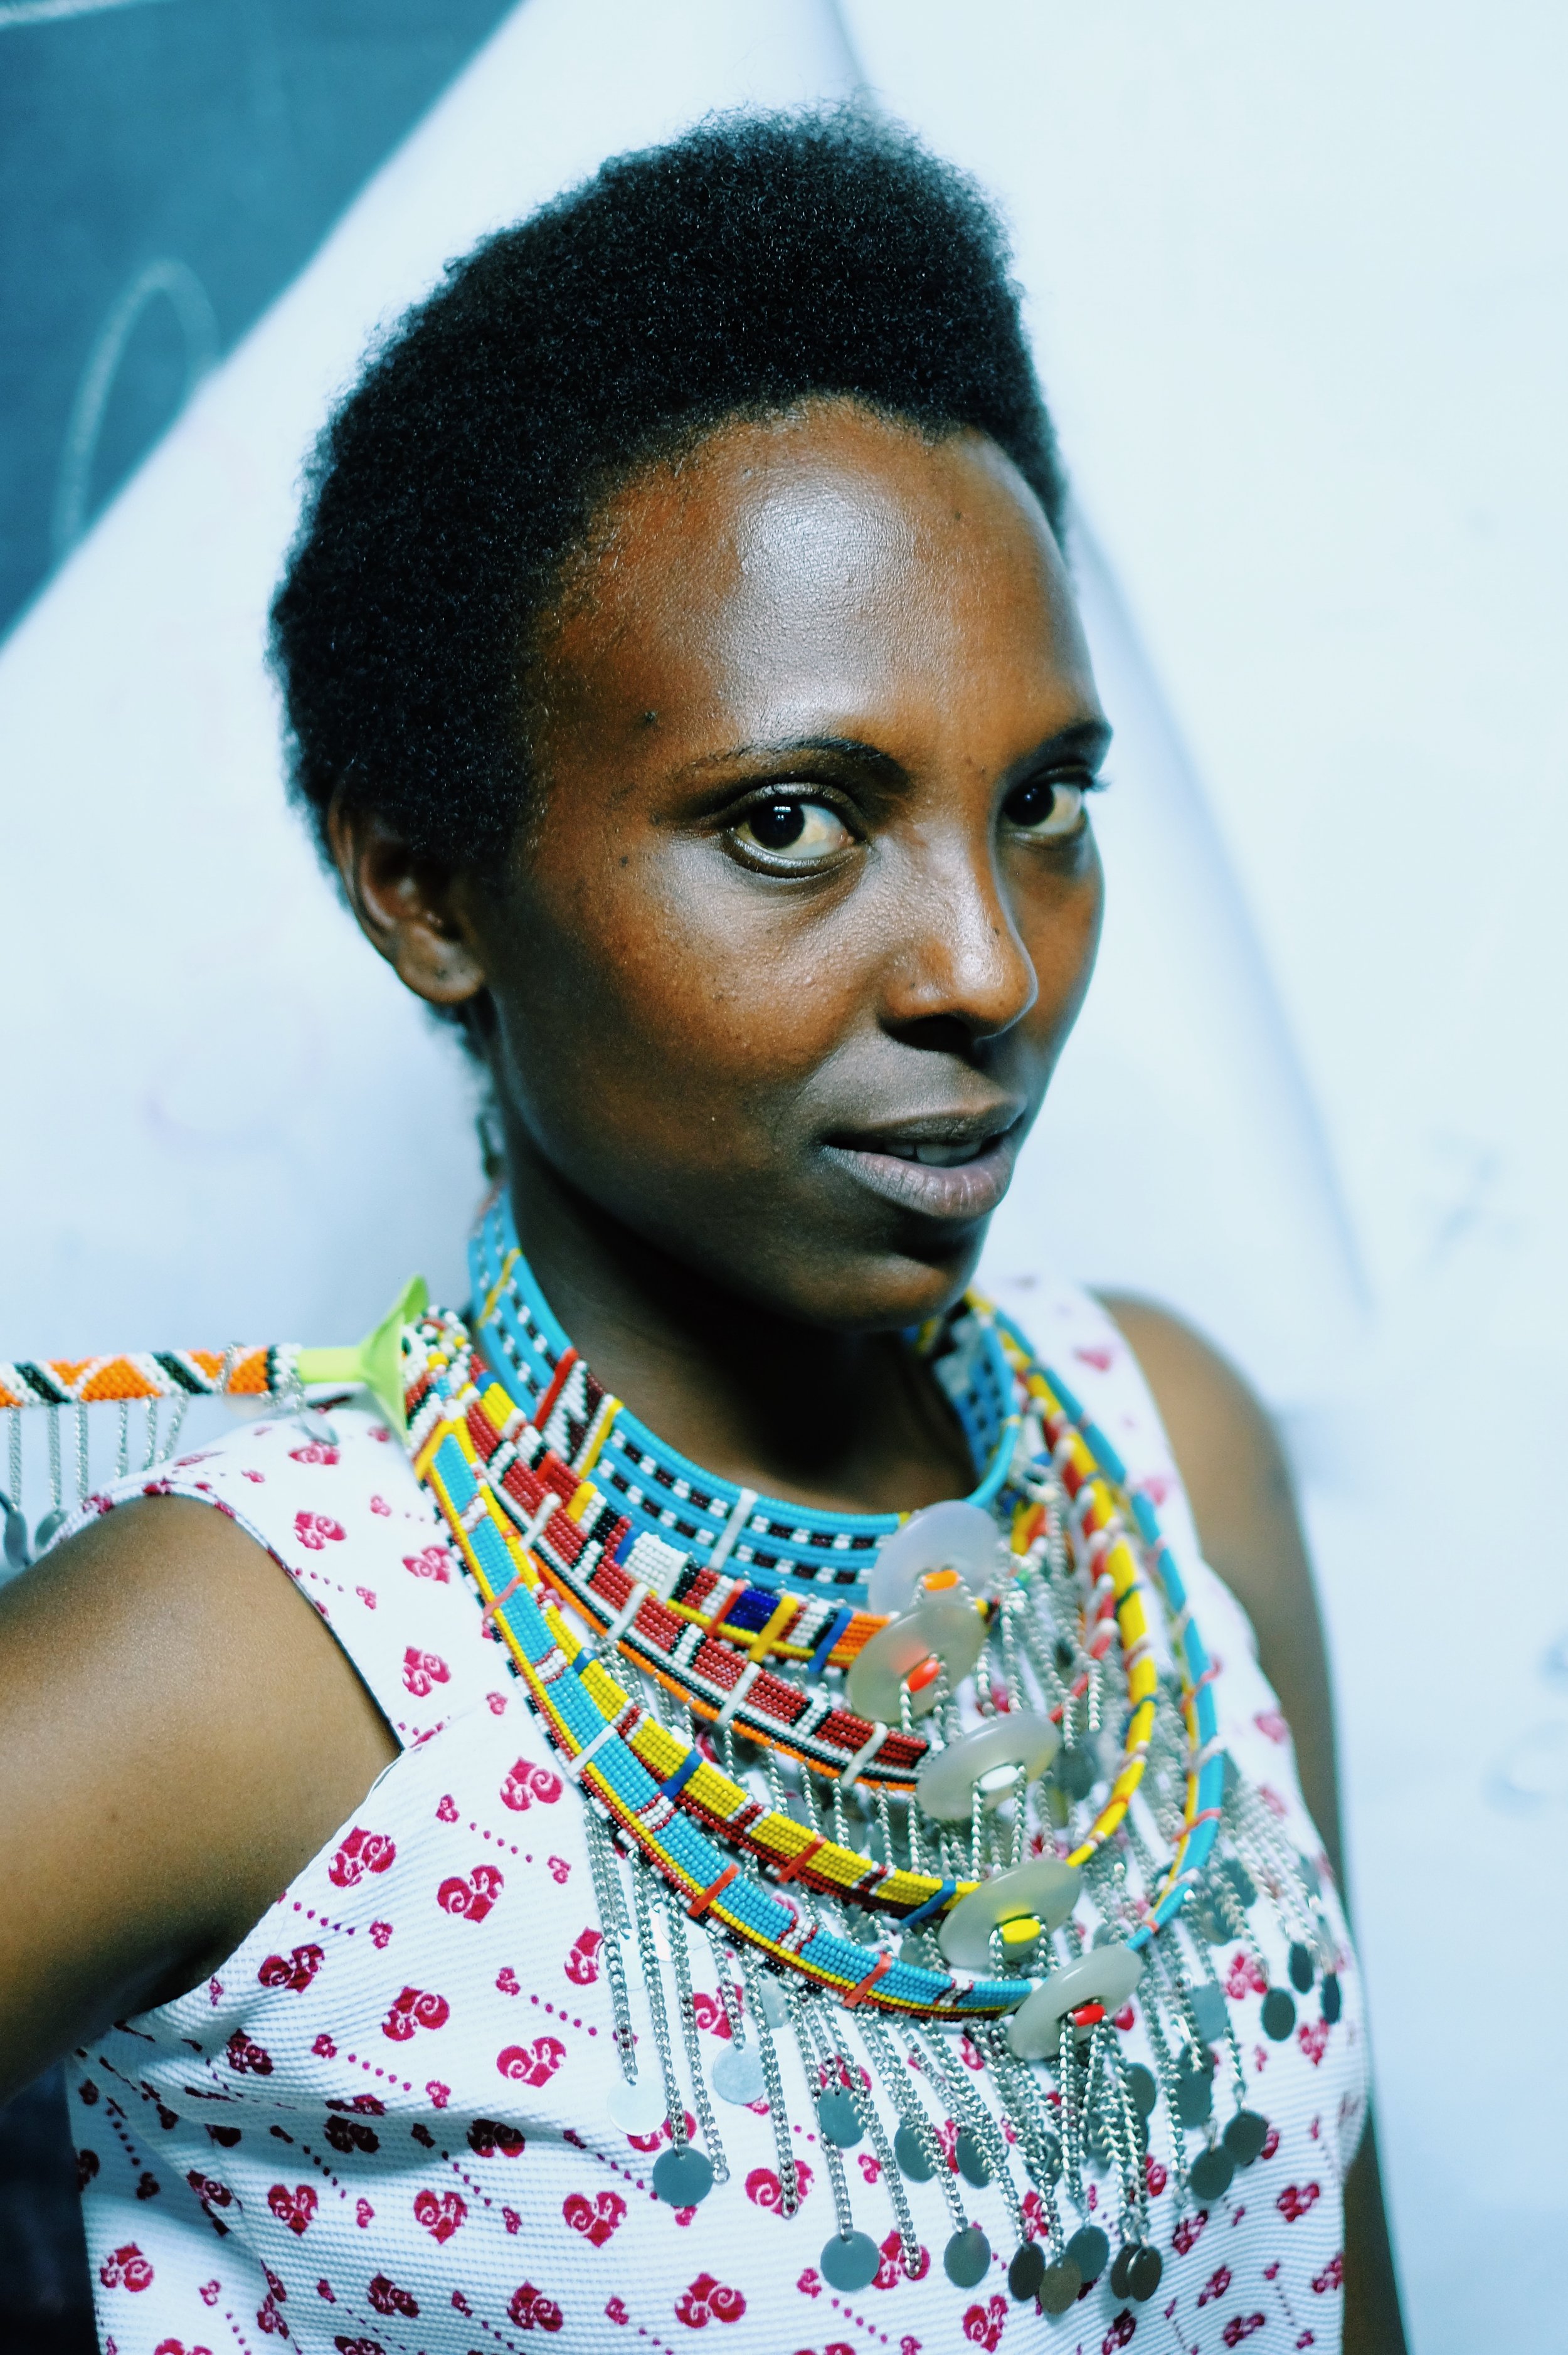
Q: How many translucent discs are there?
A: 5